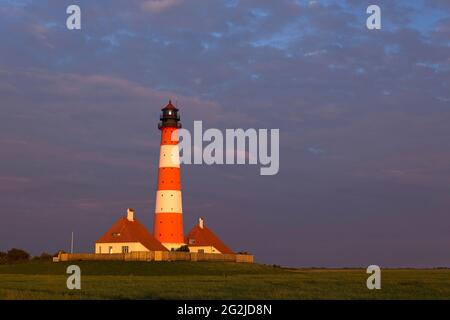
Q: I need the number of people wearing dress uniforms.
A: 0